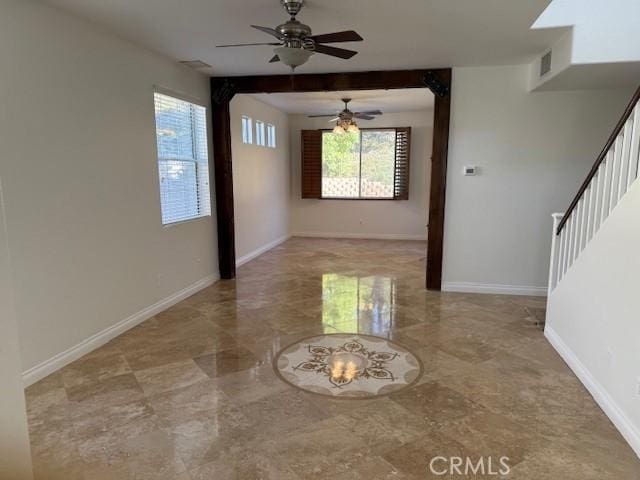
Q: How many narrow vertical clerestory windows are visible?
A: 3